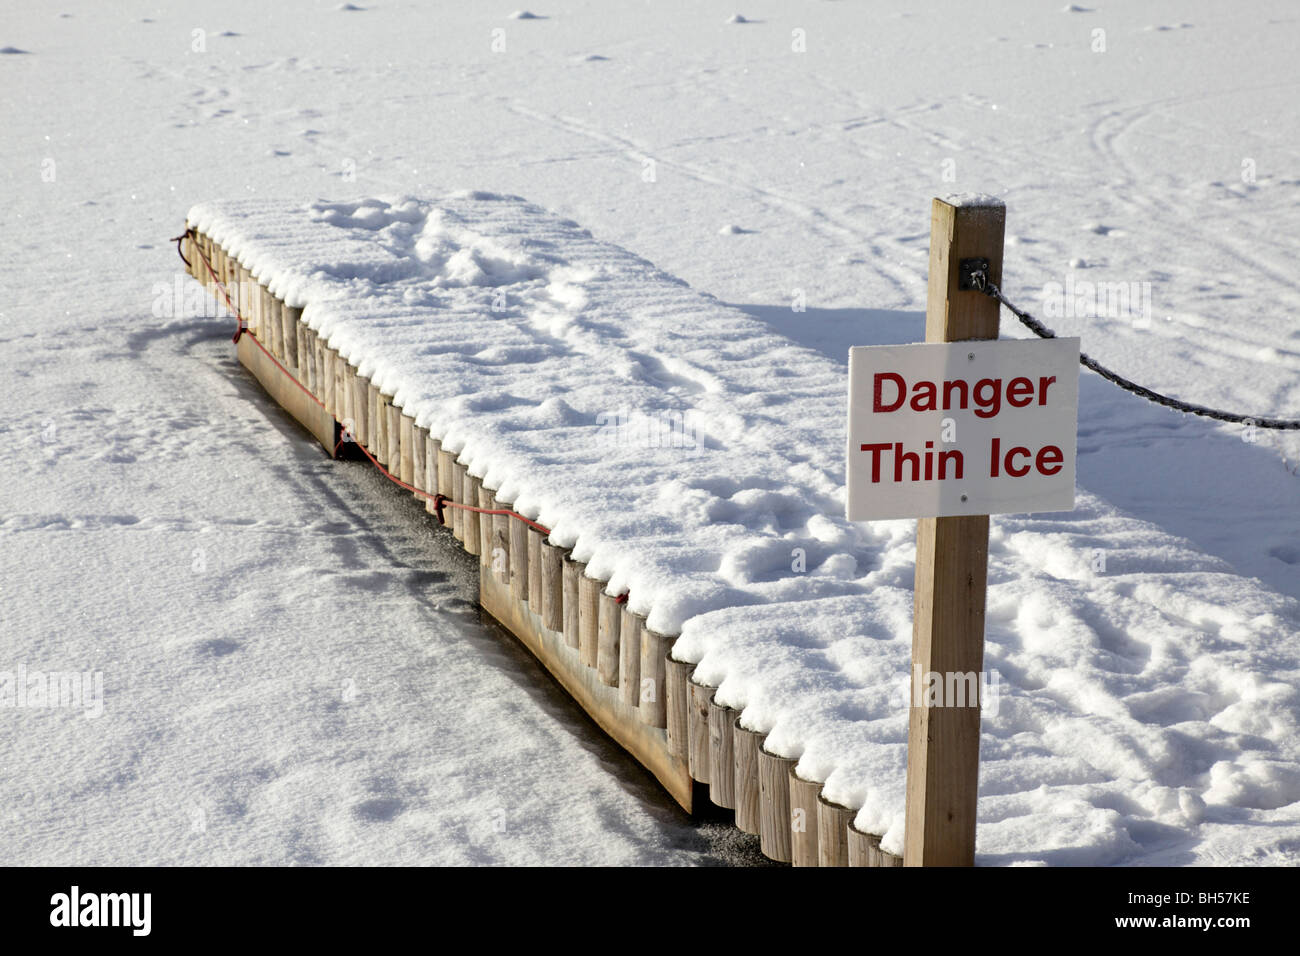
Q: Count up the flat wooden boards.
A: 2